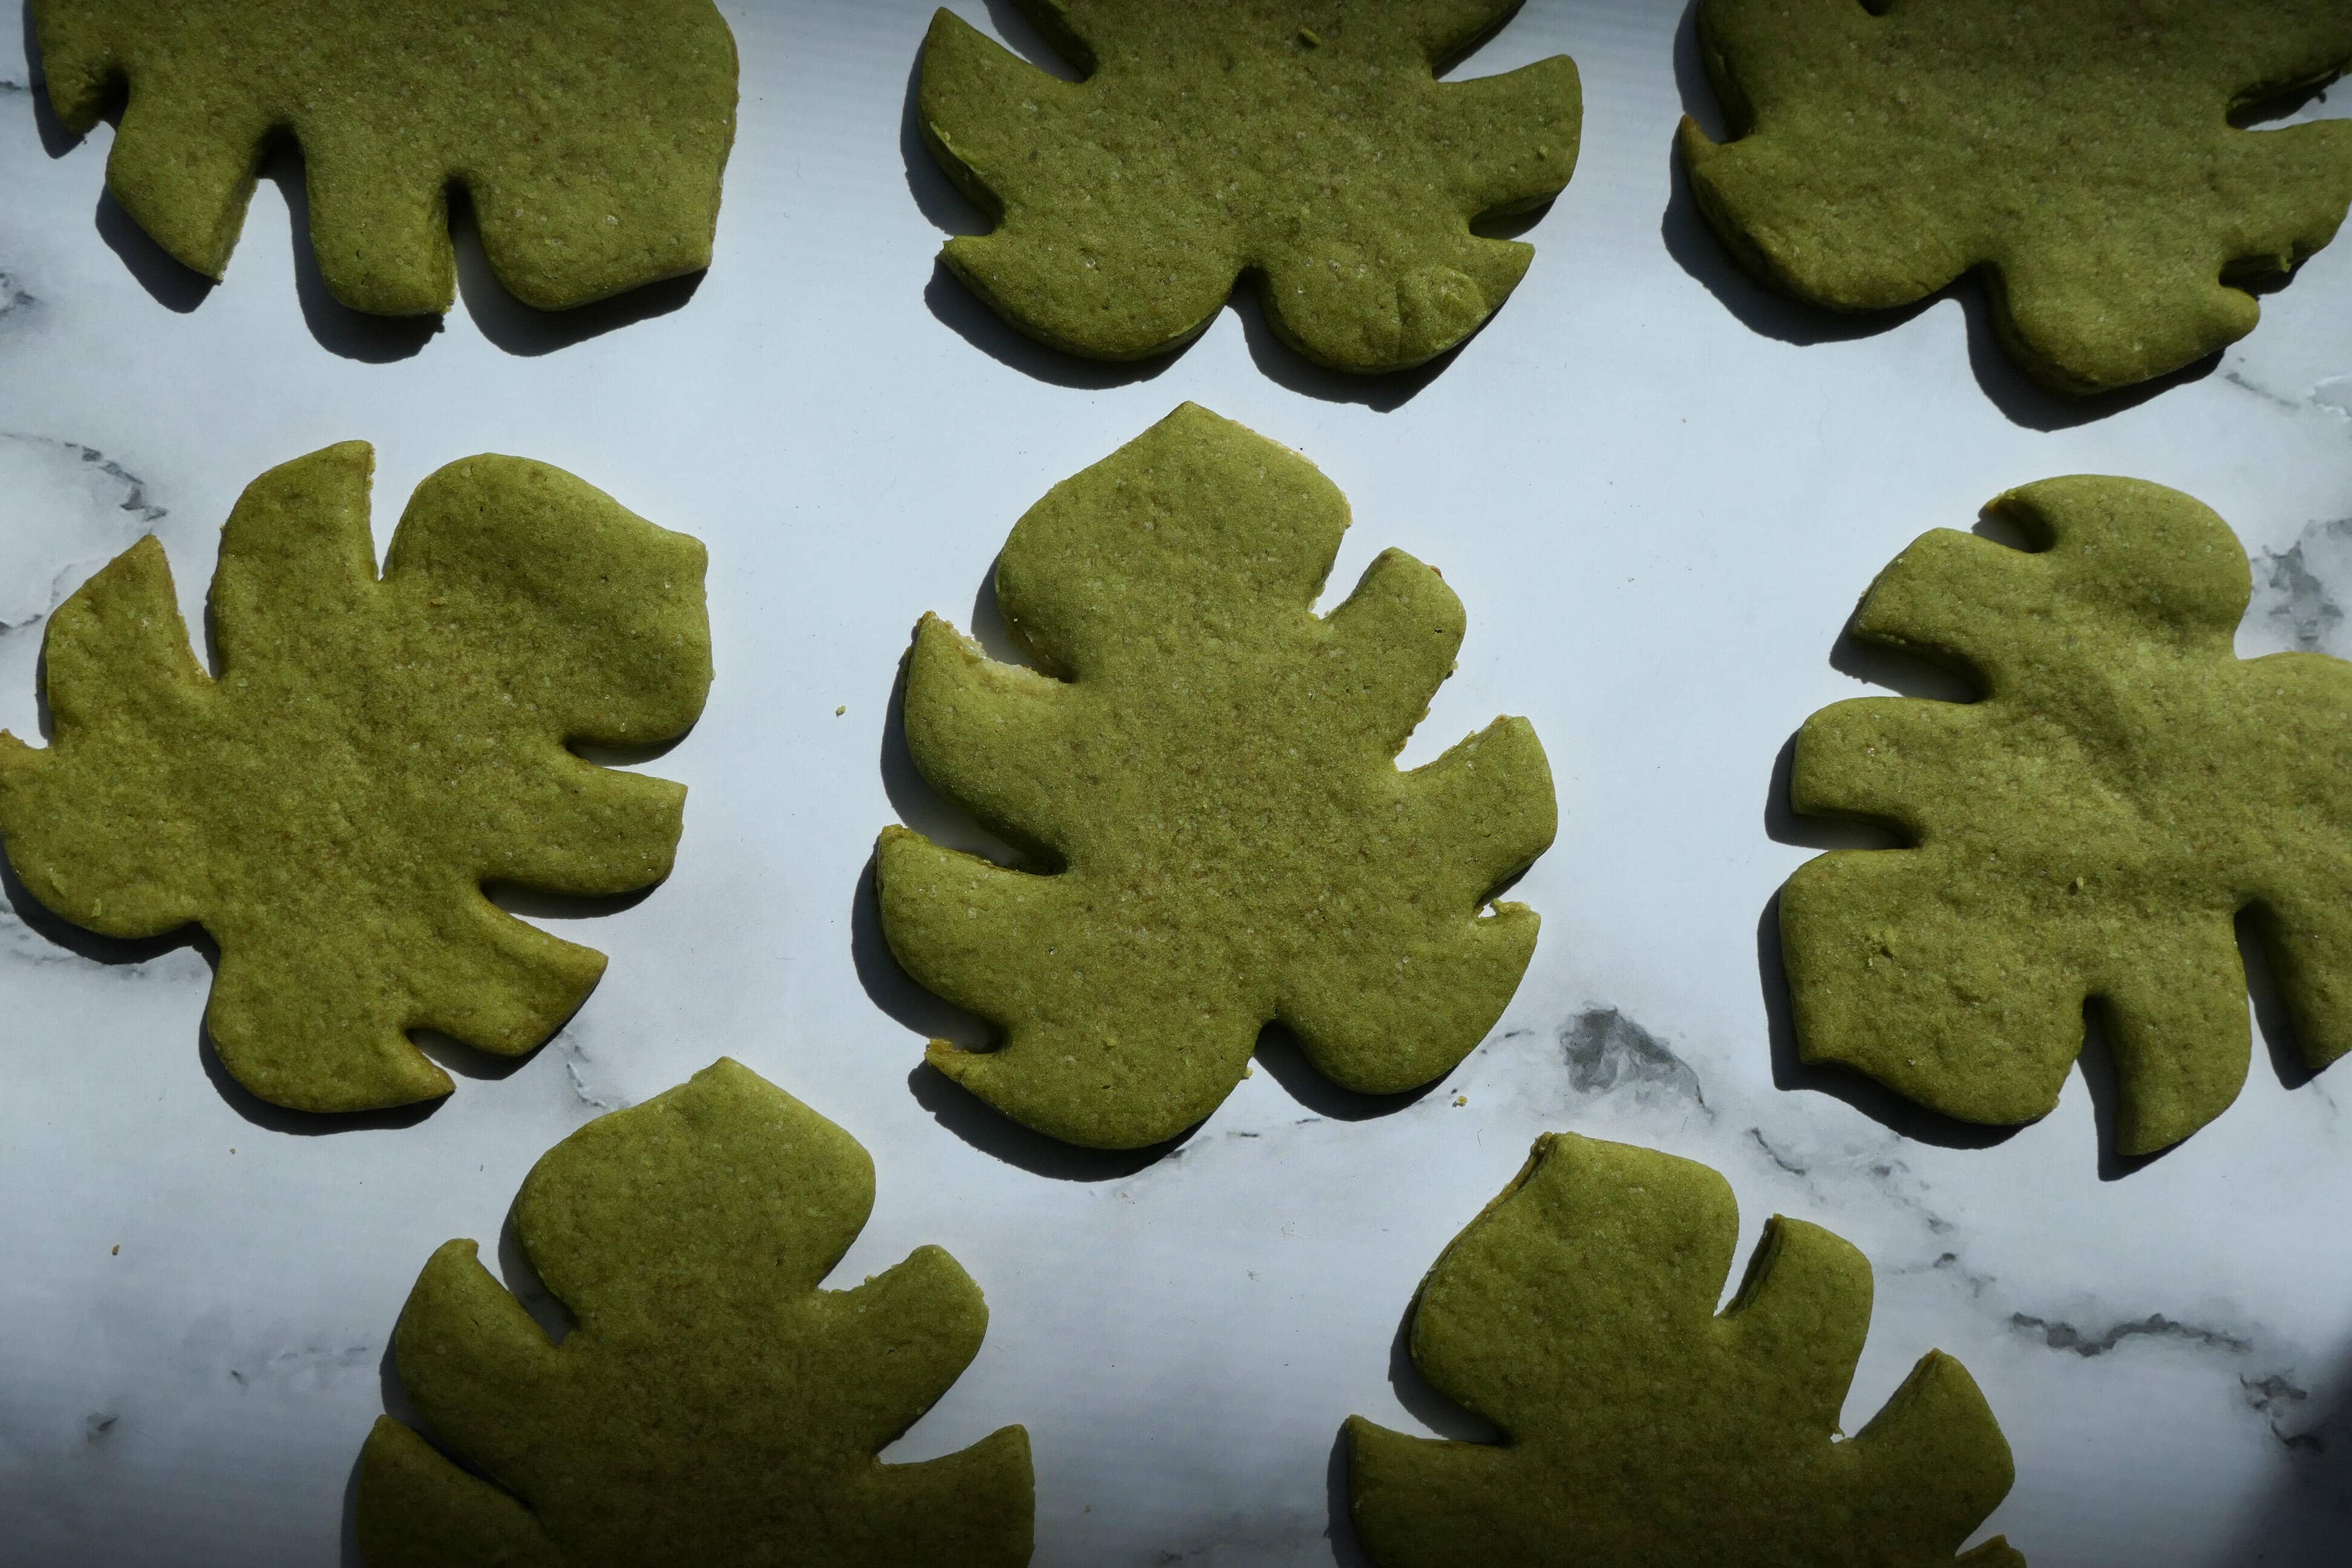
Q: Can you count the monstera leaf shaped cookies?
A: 8